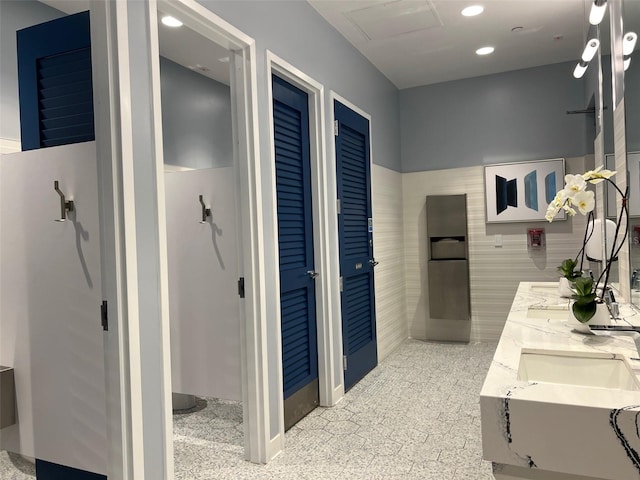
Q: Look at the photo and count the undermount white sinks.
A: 3